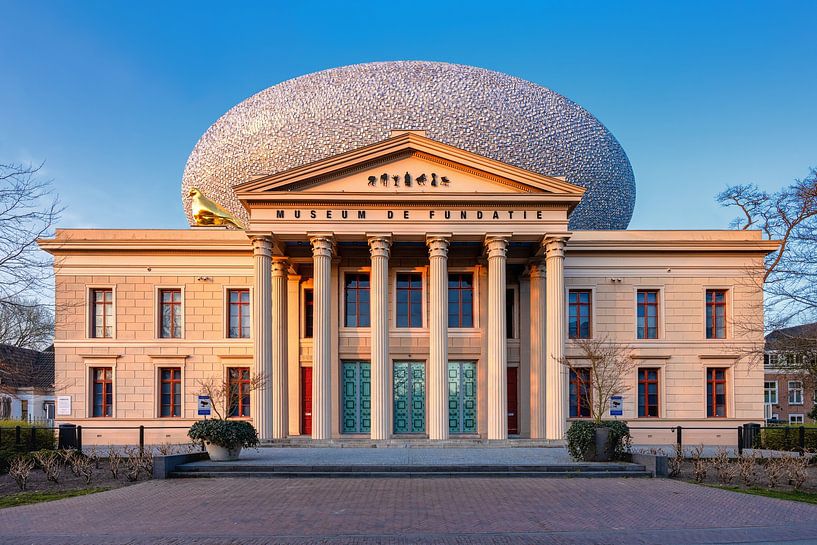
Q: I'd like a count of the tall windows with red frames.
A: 15